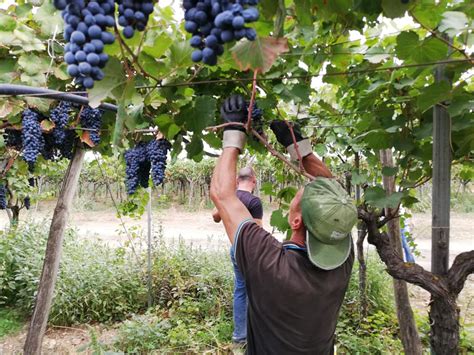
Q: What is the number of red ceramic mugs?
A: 0